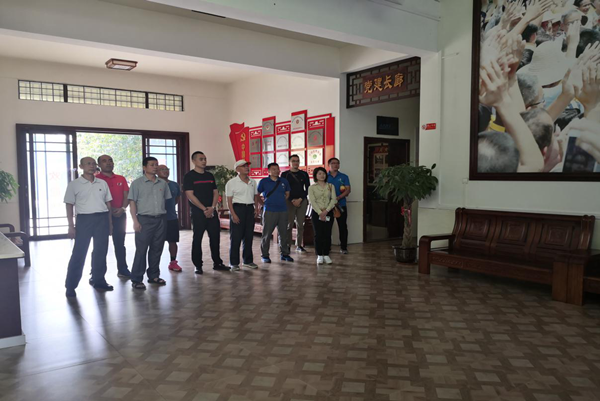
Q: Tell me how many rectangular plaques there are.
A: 12